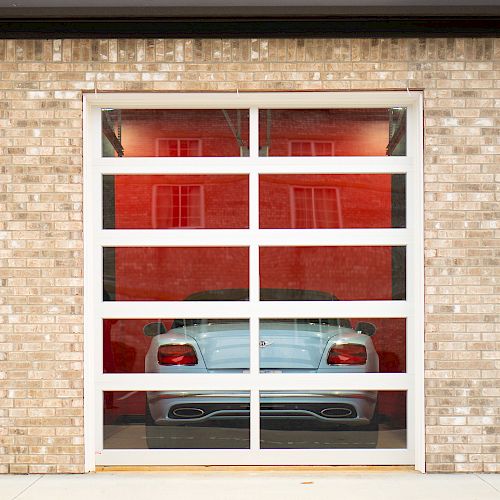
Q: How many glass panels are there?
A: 10